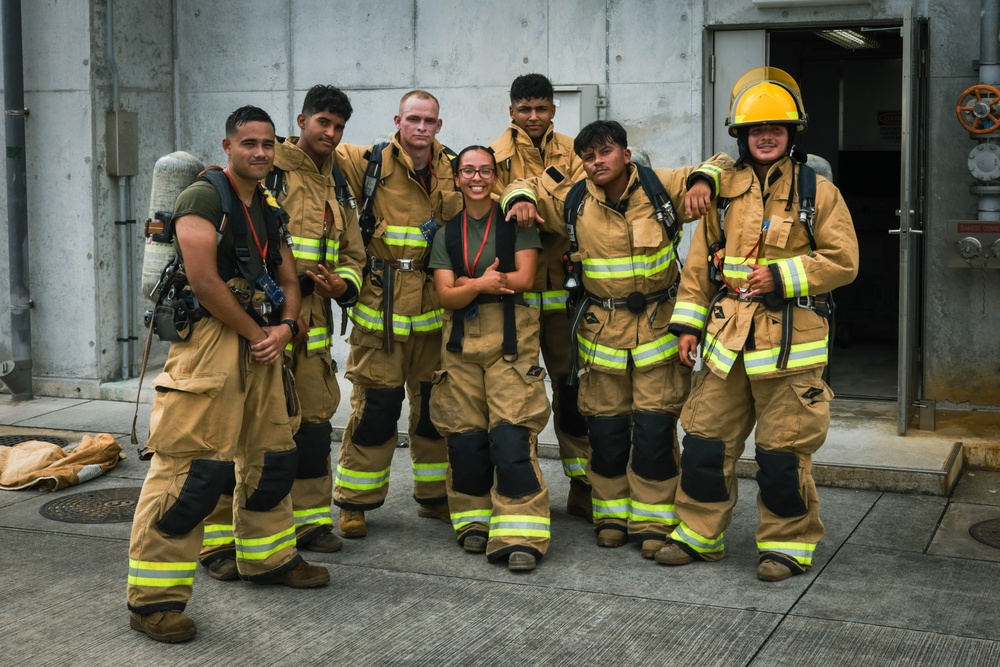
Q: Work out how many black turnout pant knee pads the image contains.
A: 13